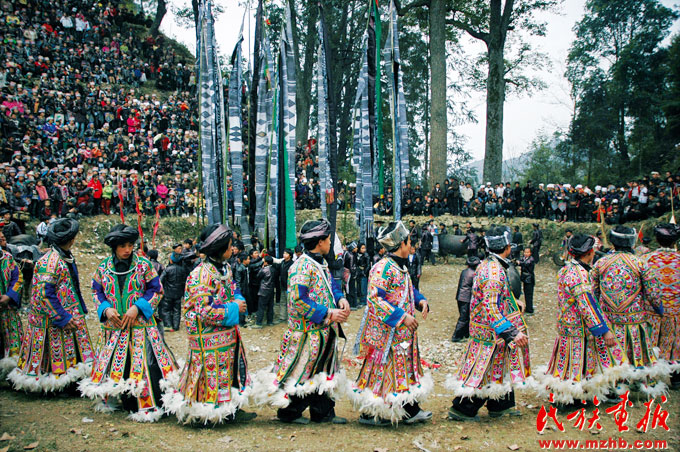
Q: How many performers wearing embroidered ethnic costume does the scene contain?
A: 10